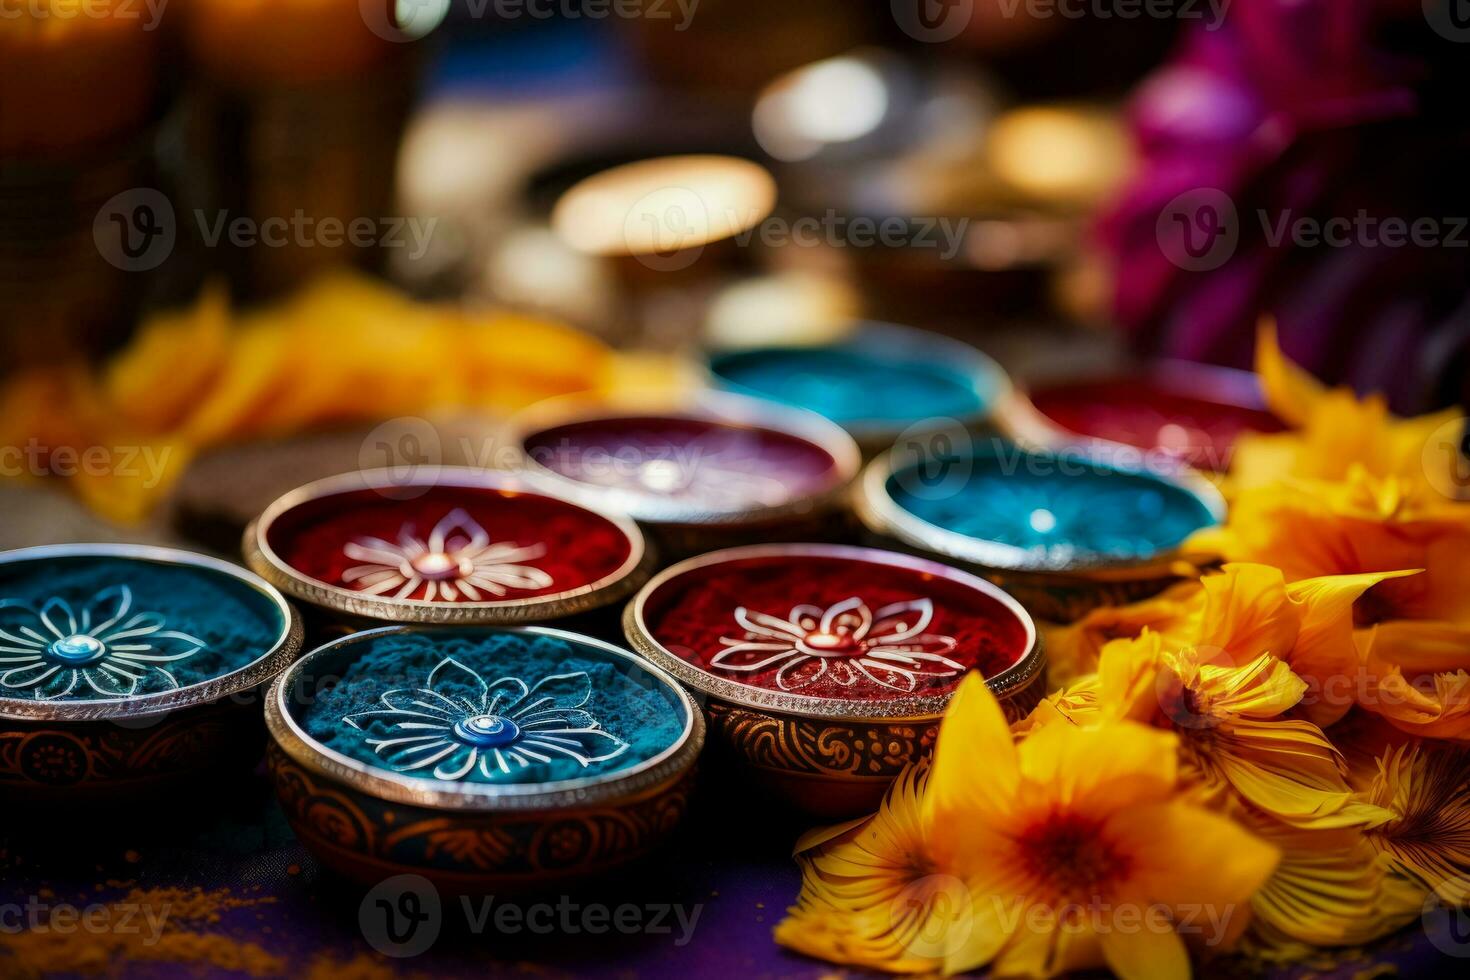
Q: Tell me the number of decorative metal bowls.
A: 8